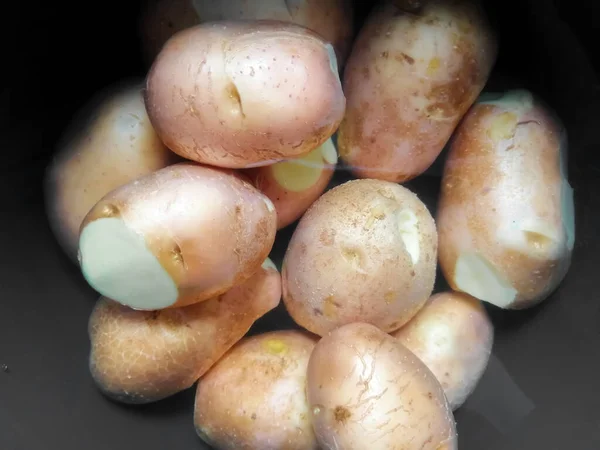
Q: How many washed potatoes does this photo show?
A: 12